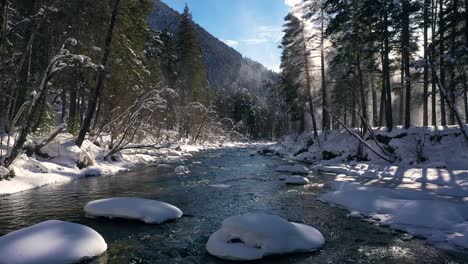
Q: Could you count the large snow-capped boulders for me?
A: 3